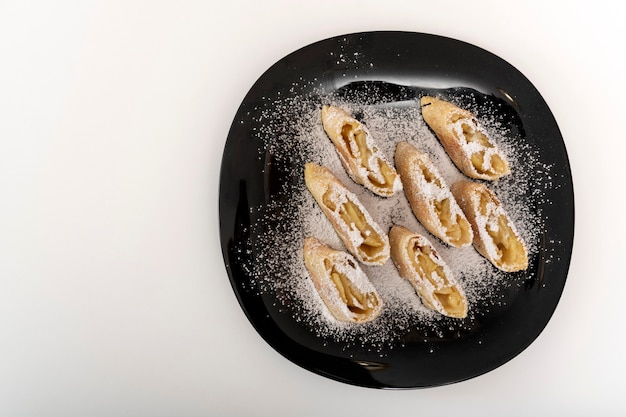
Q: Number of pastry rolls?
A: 7